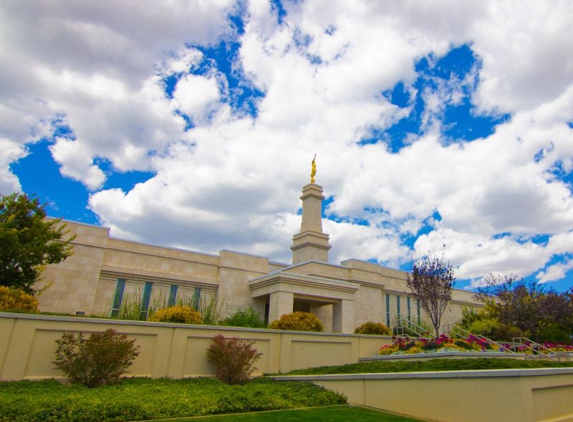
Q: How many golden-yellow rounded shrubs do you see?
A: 4